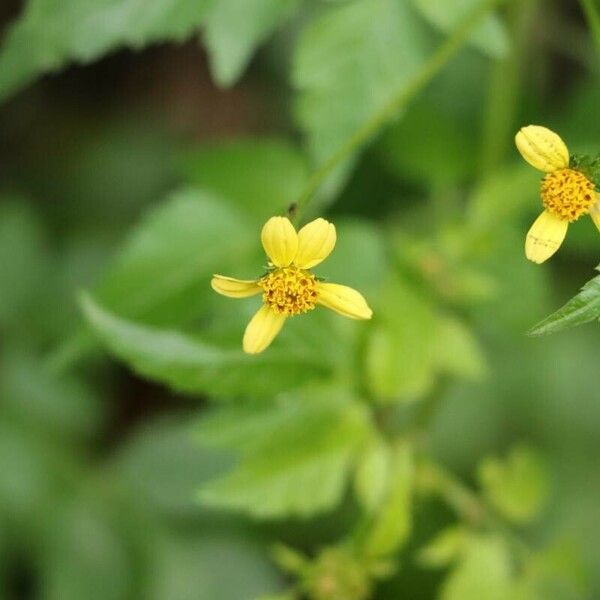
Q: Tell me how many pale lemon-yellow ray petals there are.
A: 8